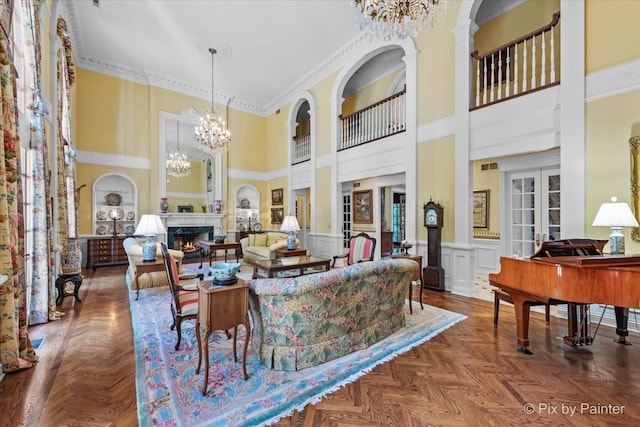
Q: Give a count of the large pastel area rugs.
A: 1